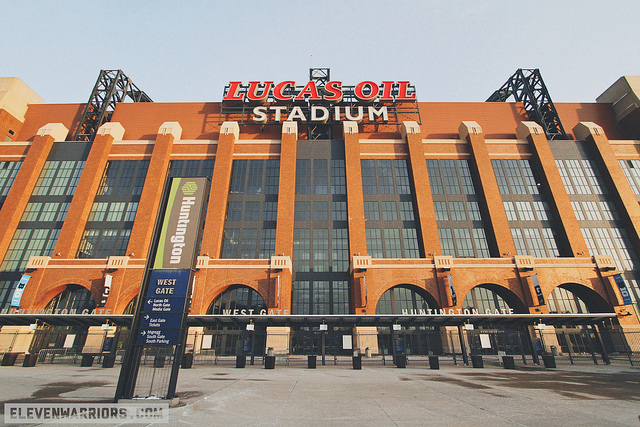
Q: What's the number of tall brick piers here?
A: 10